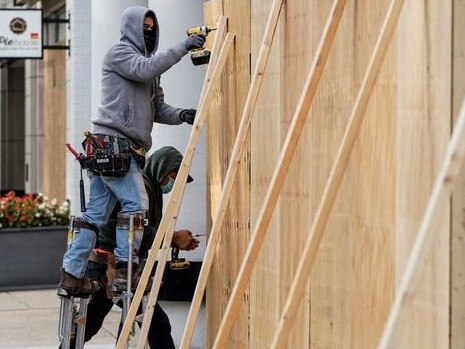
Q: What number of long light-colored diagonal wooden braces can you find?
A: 6